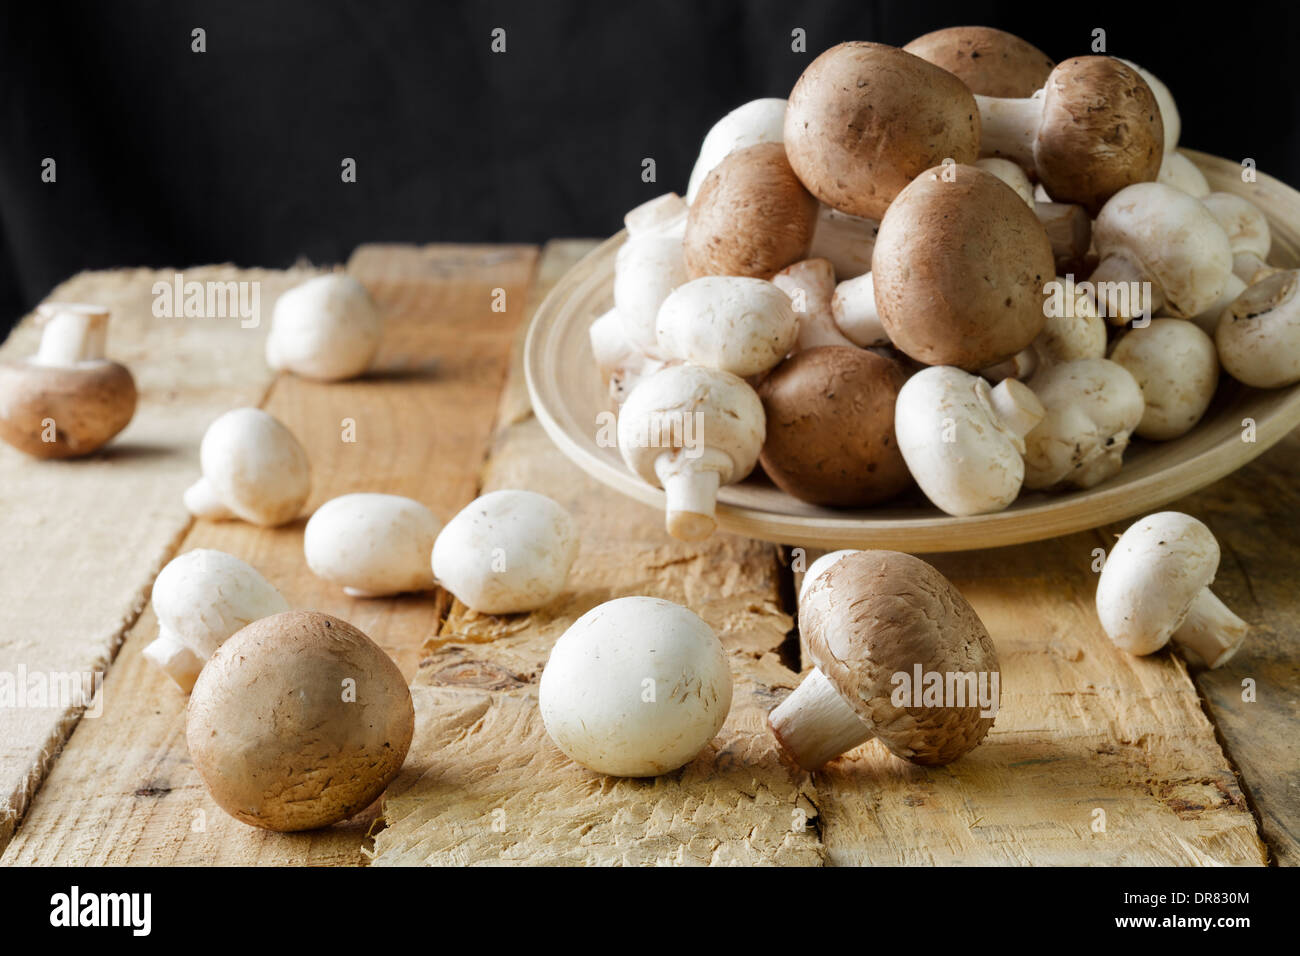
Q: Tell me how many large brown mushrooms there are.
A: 9